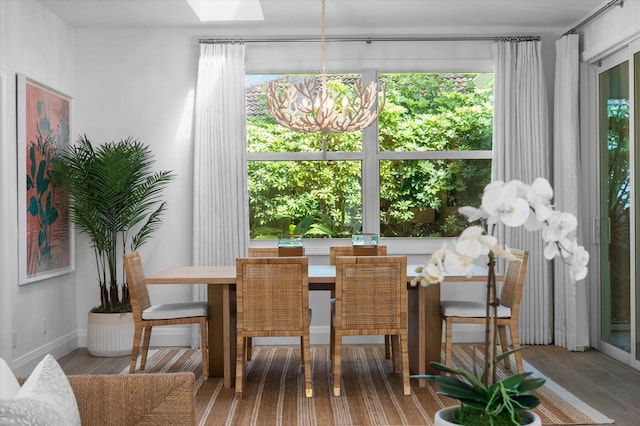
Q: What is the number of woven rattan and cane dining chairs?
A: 6